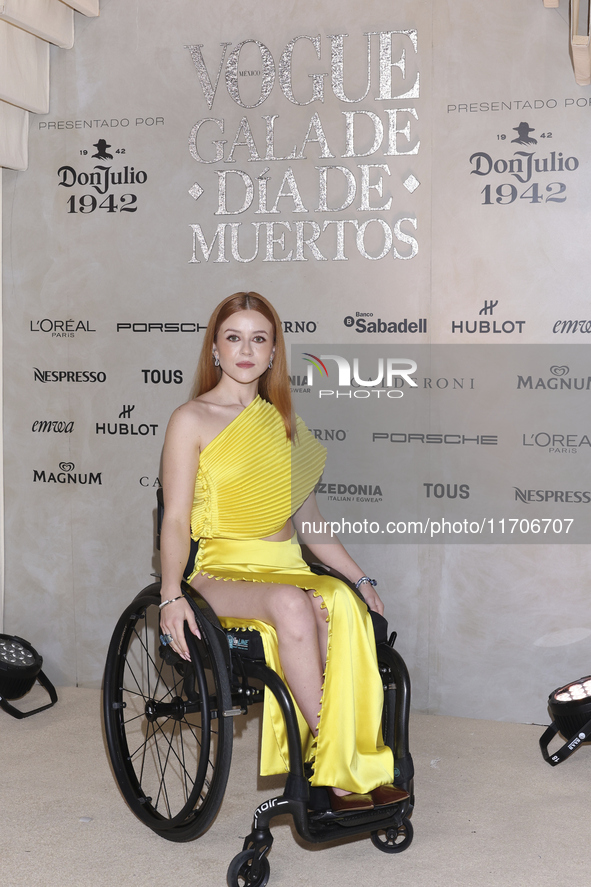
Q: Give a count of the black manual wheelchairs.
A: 1